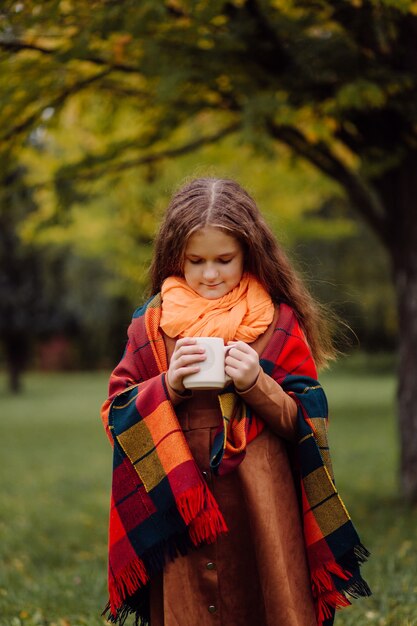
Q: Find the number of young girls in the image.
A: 1